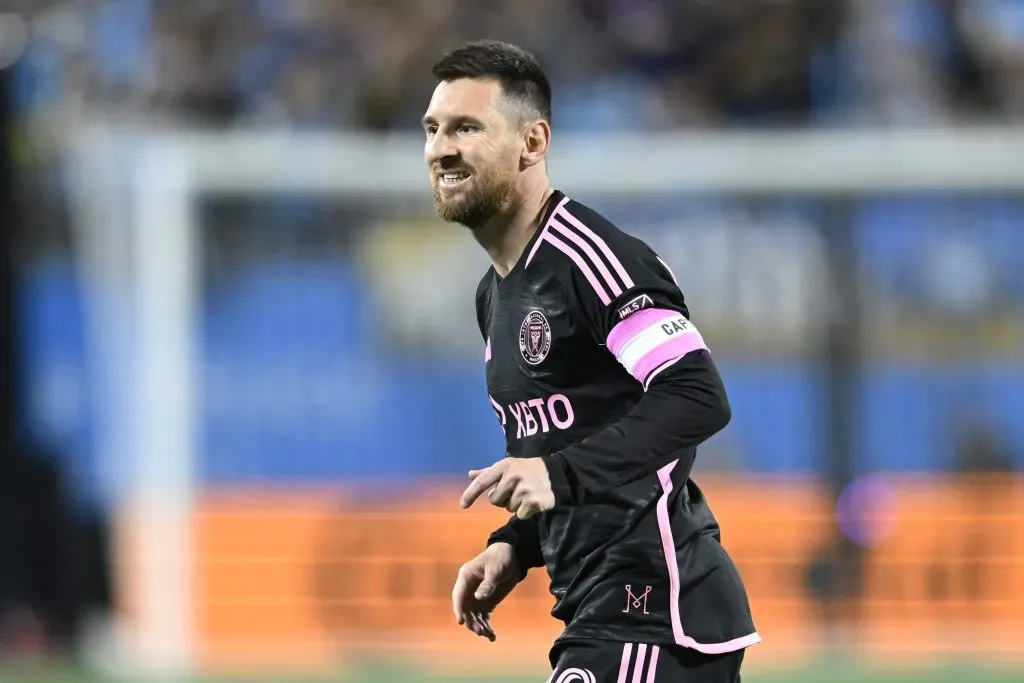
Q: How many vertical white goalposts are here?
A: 1